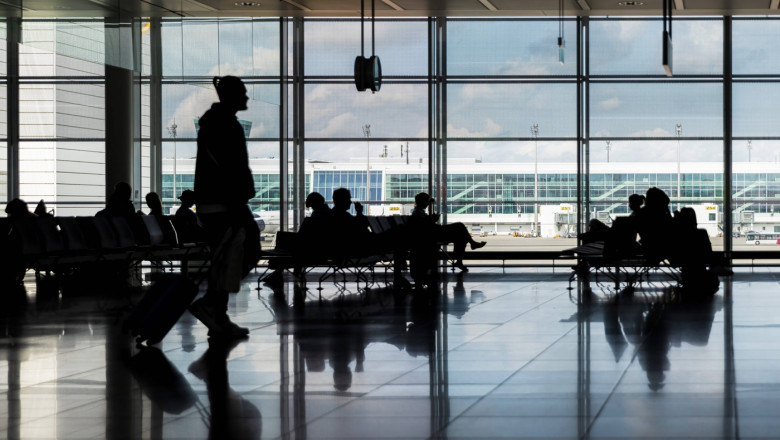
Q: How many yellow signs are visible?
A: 3